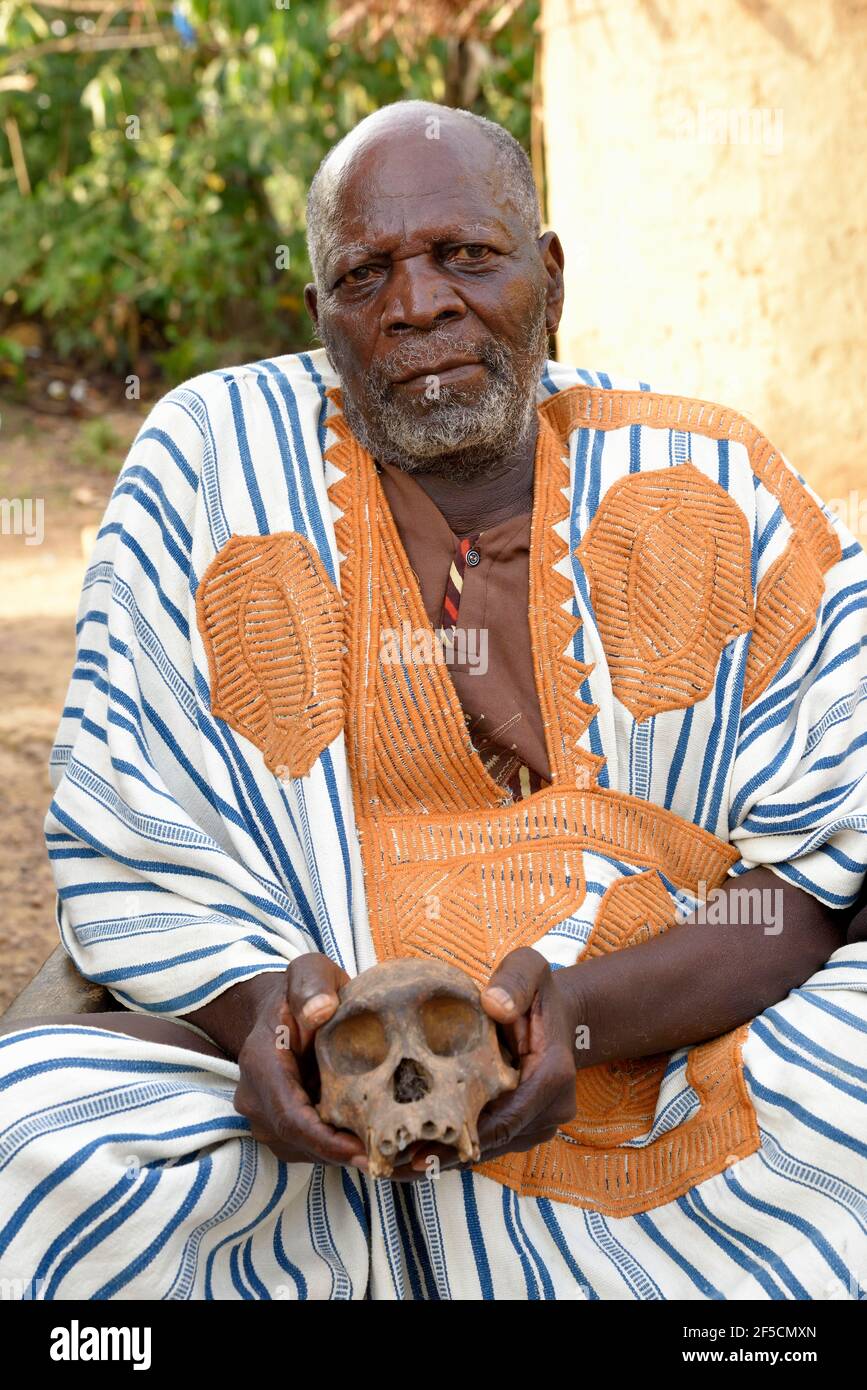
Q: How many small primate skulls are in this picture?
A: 1